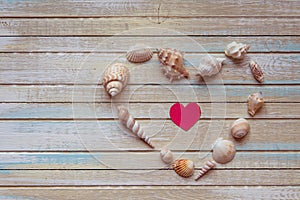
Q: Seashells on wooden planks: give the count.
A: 13